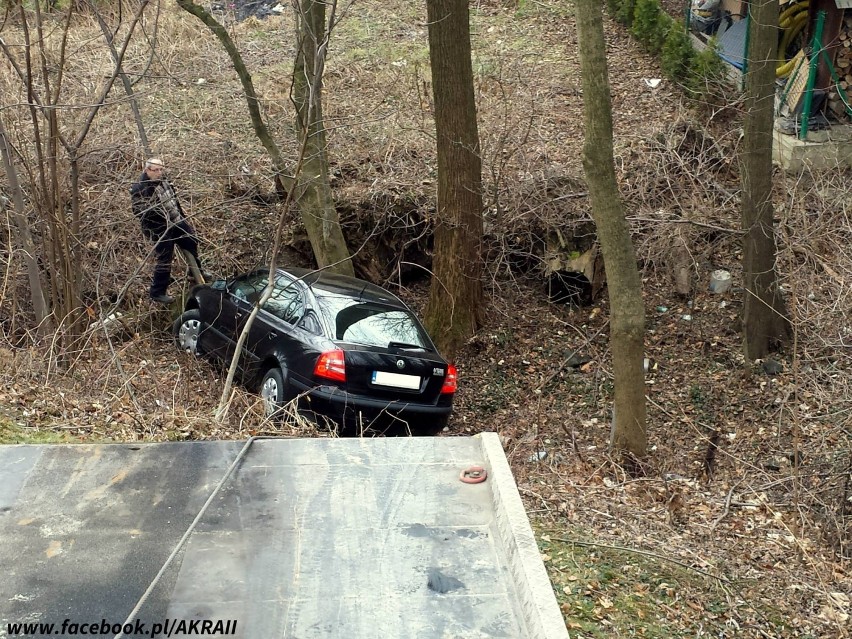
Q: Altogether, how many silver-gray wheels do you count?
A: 2